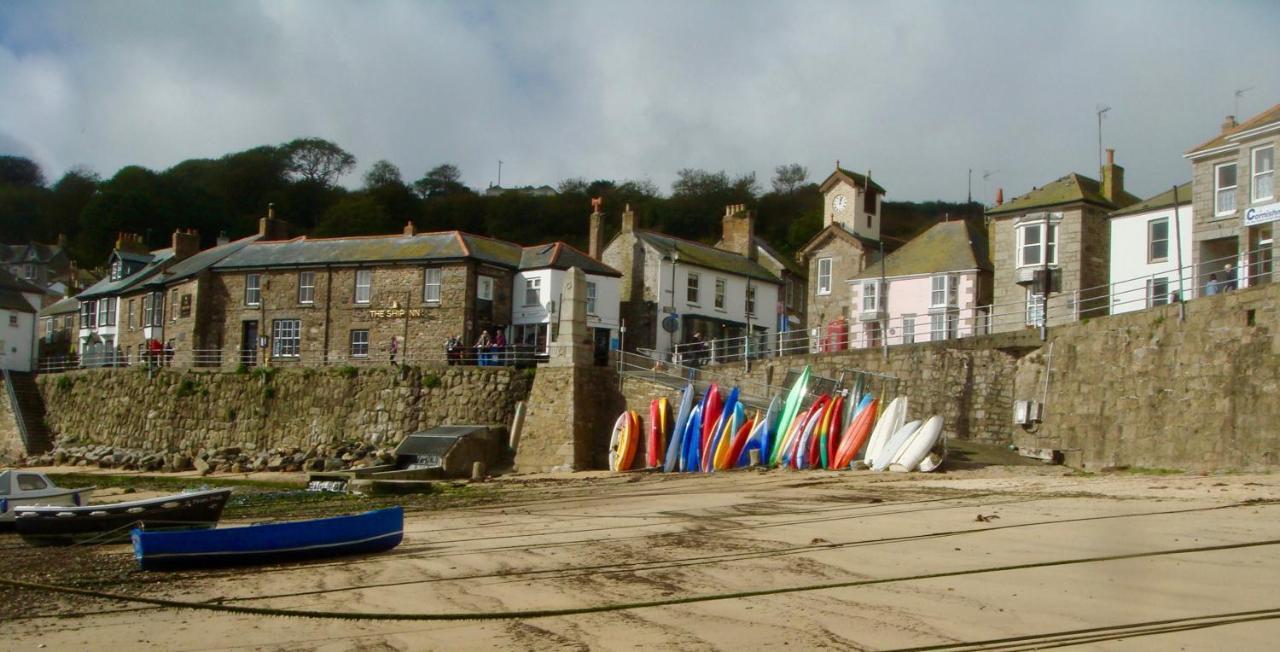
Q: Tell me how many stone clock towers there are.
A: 1